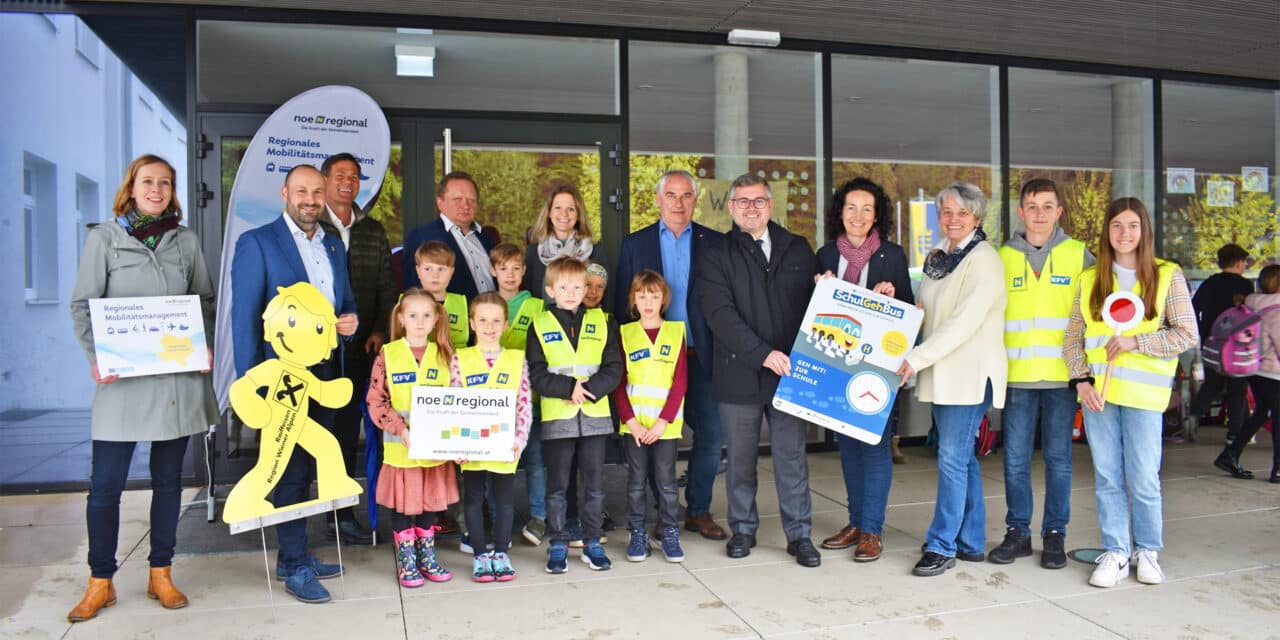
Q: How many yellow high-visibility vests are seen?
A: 8